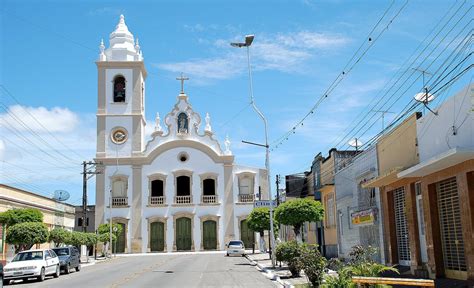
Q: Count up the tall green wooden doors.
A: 5